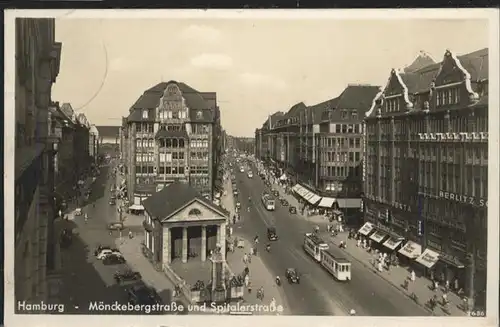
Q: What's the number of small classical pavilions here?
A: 1